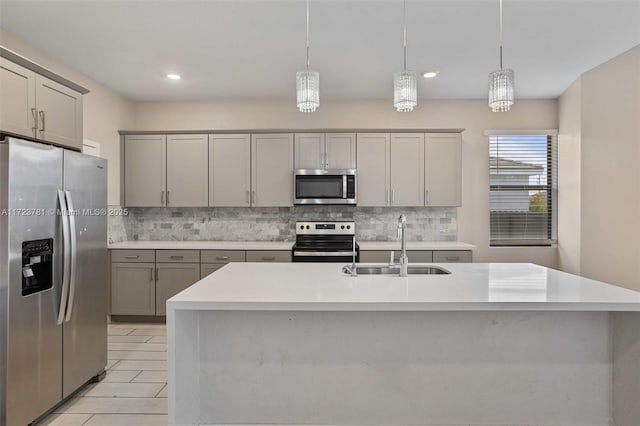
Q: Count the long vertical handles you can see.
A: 2